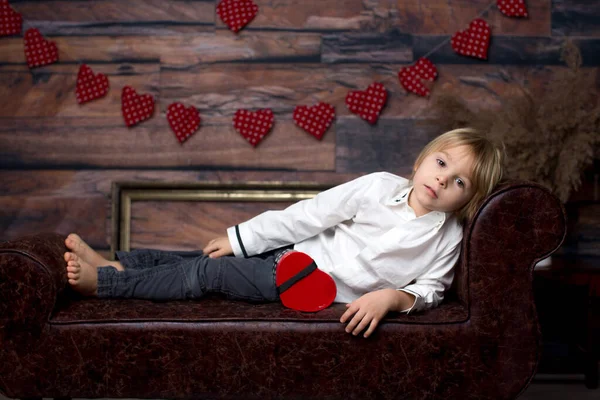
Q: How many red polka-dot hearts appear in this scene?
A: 12